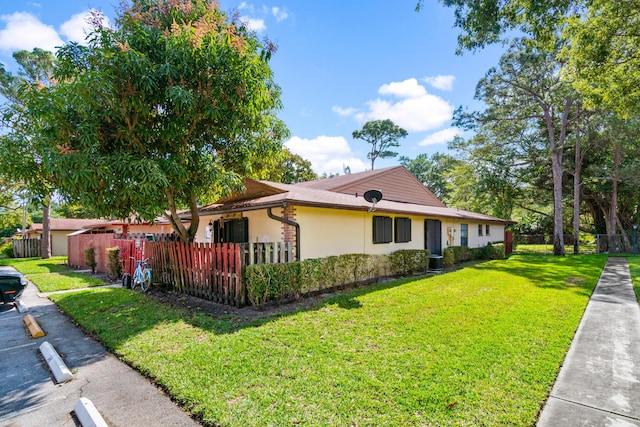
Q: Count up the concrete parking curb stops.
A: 4